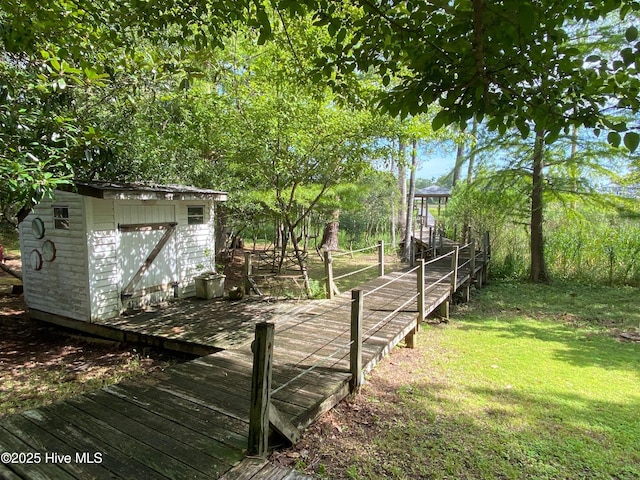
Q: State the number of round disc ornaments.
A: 3